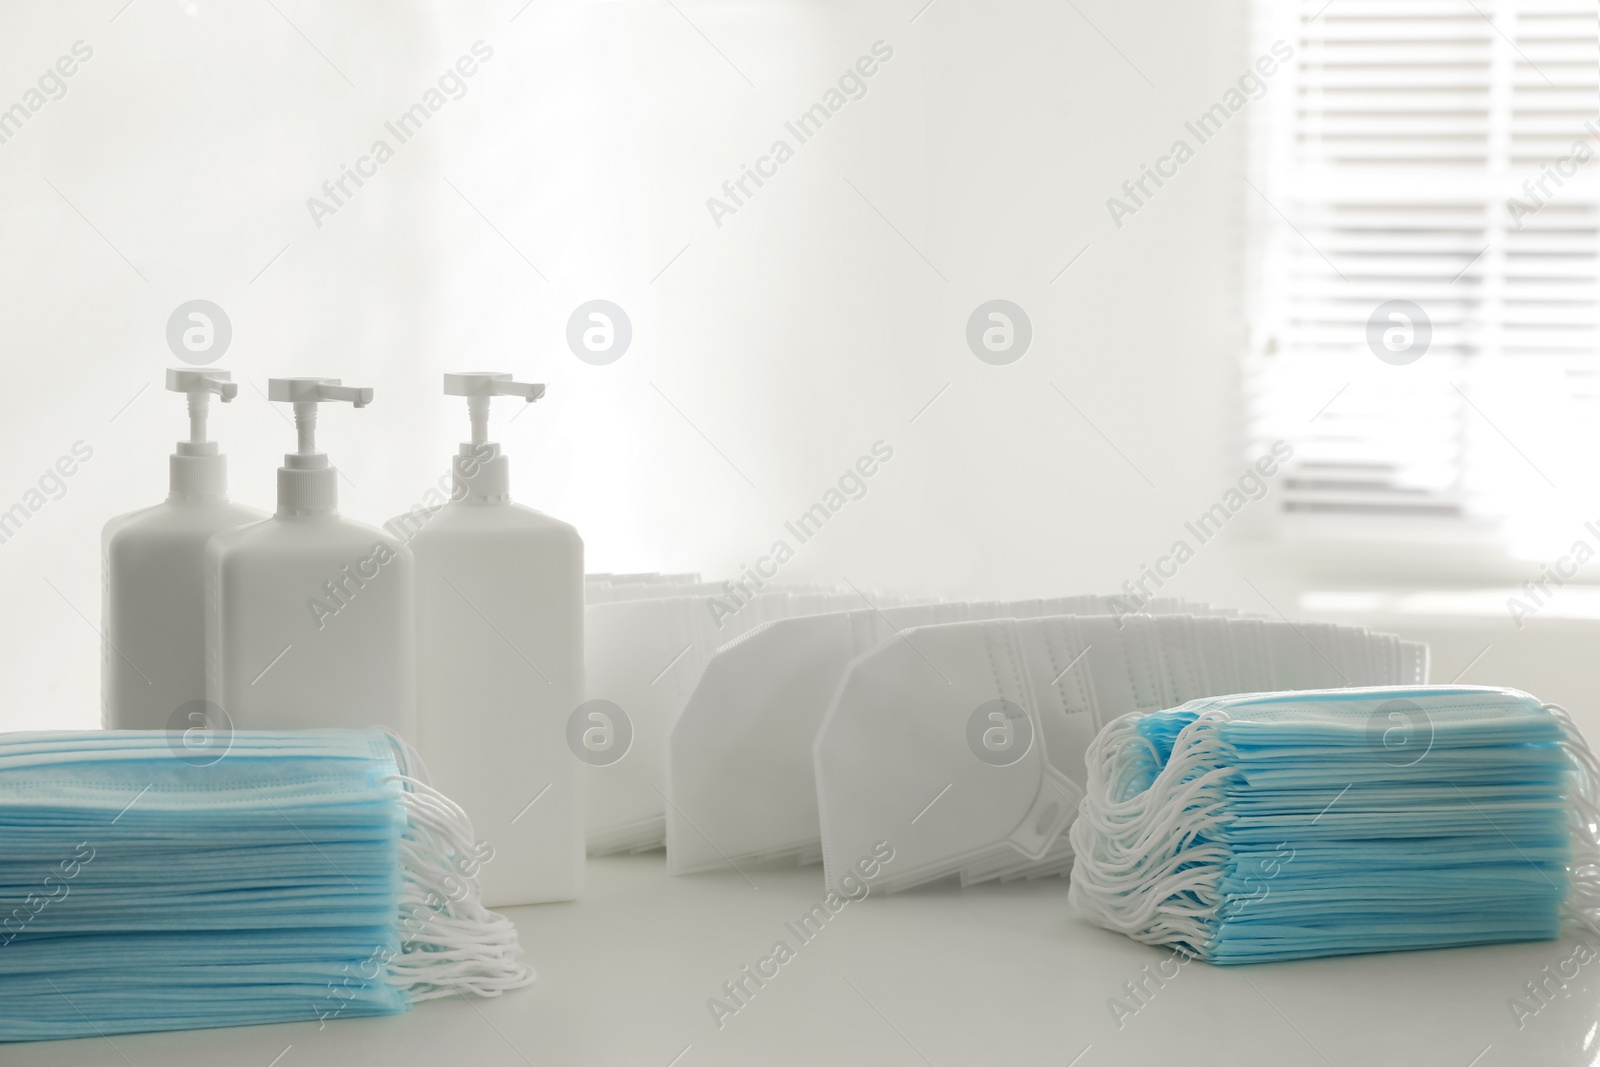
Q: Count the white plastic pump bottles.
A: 3